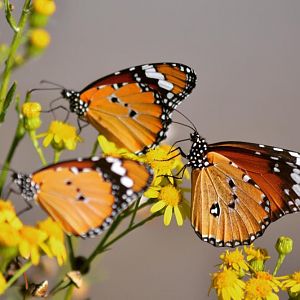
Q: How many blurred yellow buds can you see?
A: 2